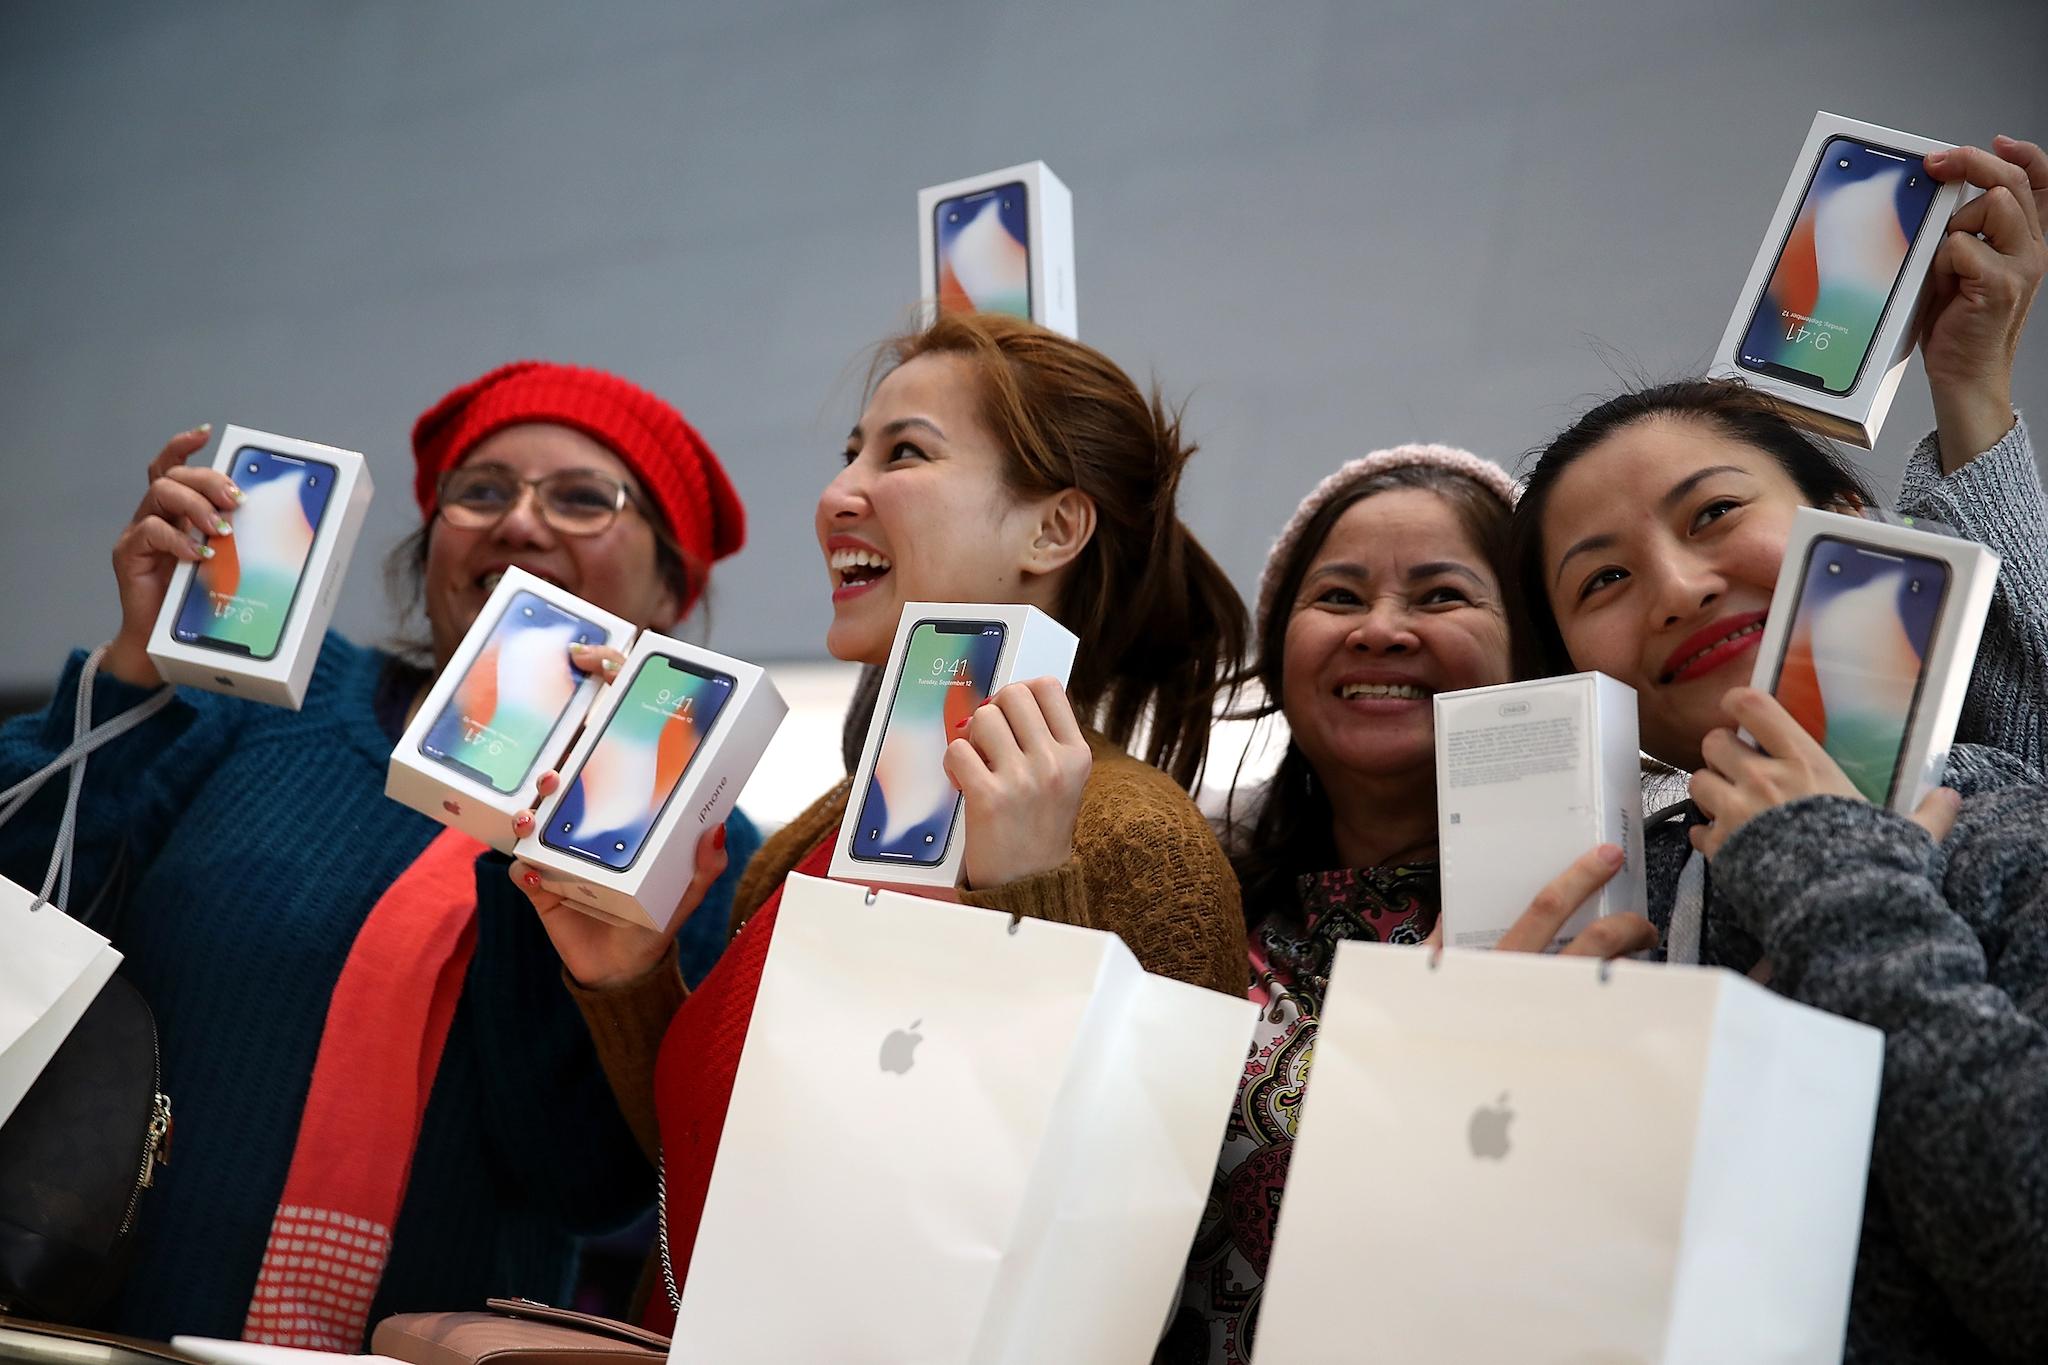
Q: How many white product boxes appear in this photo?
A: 8